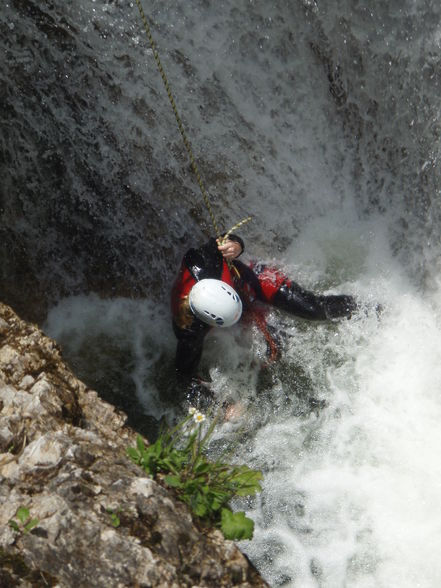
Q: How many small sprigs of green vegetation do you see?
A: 2